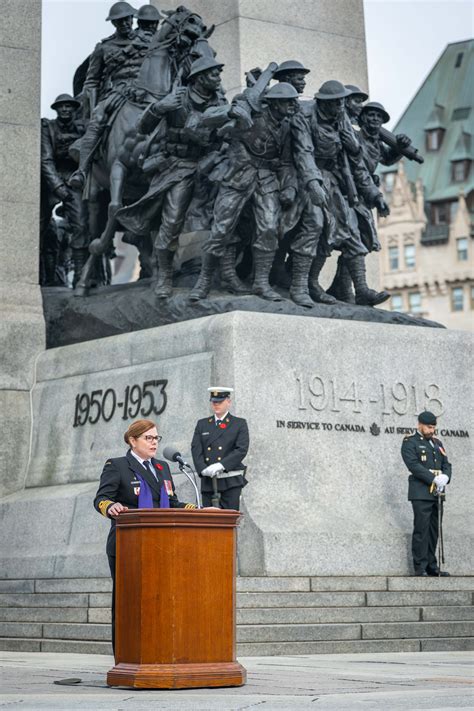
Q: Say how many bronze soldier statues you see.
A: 9